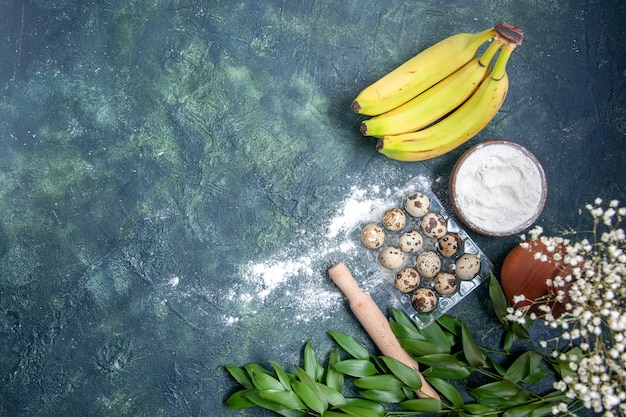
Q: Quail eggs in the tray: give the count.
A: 12